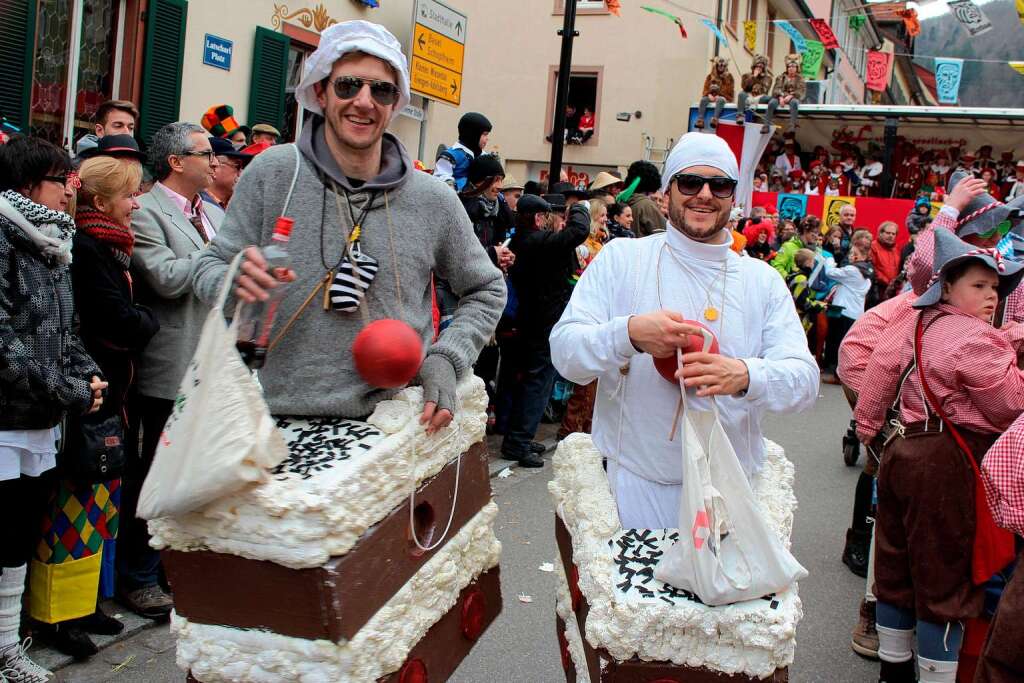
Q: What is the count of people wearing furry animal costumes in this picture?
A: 3